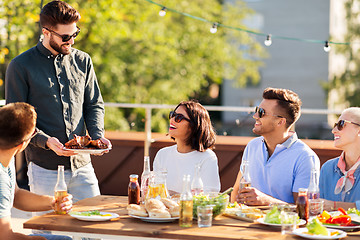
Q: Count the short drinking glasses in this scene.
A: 3